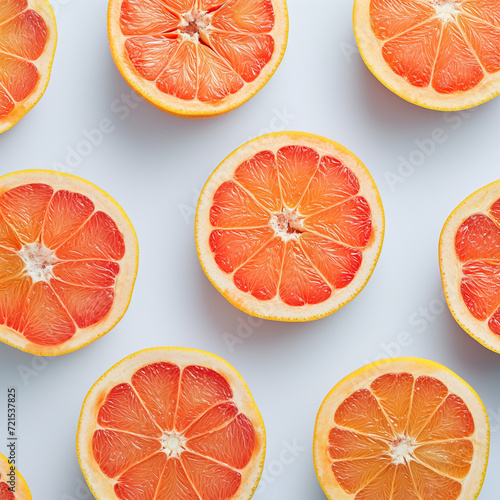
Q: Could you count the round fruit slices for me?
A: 9